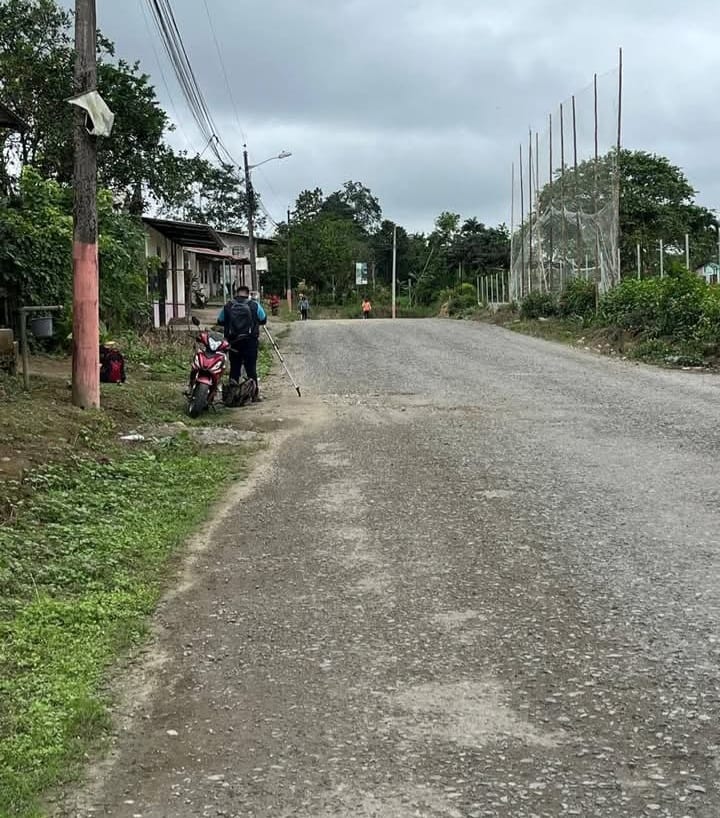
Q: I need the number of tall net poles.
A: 9